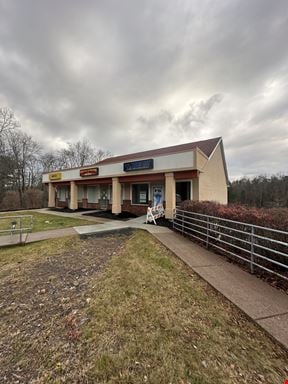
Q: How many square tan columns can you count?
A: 4